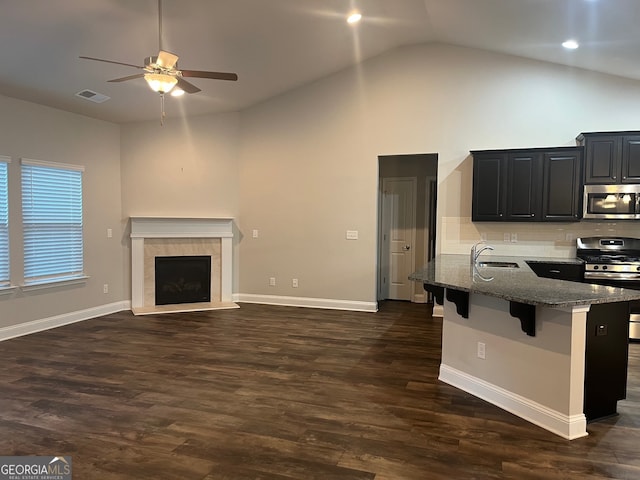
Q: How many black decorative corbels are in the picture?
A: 3